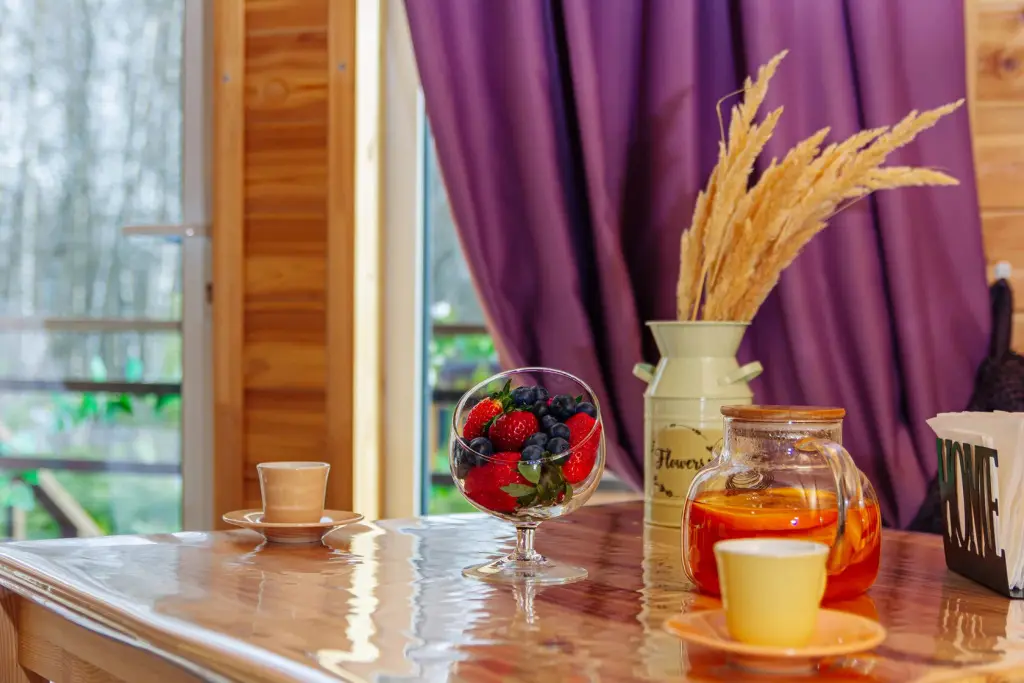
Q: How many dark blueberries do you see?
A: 12